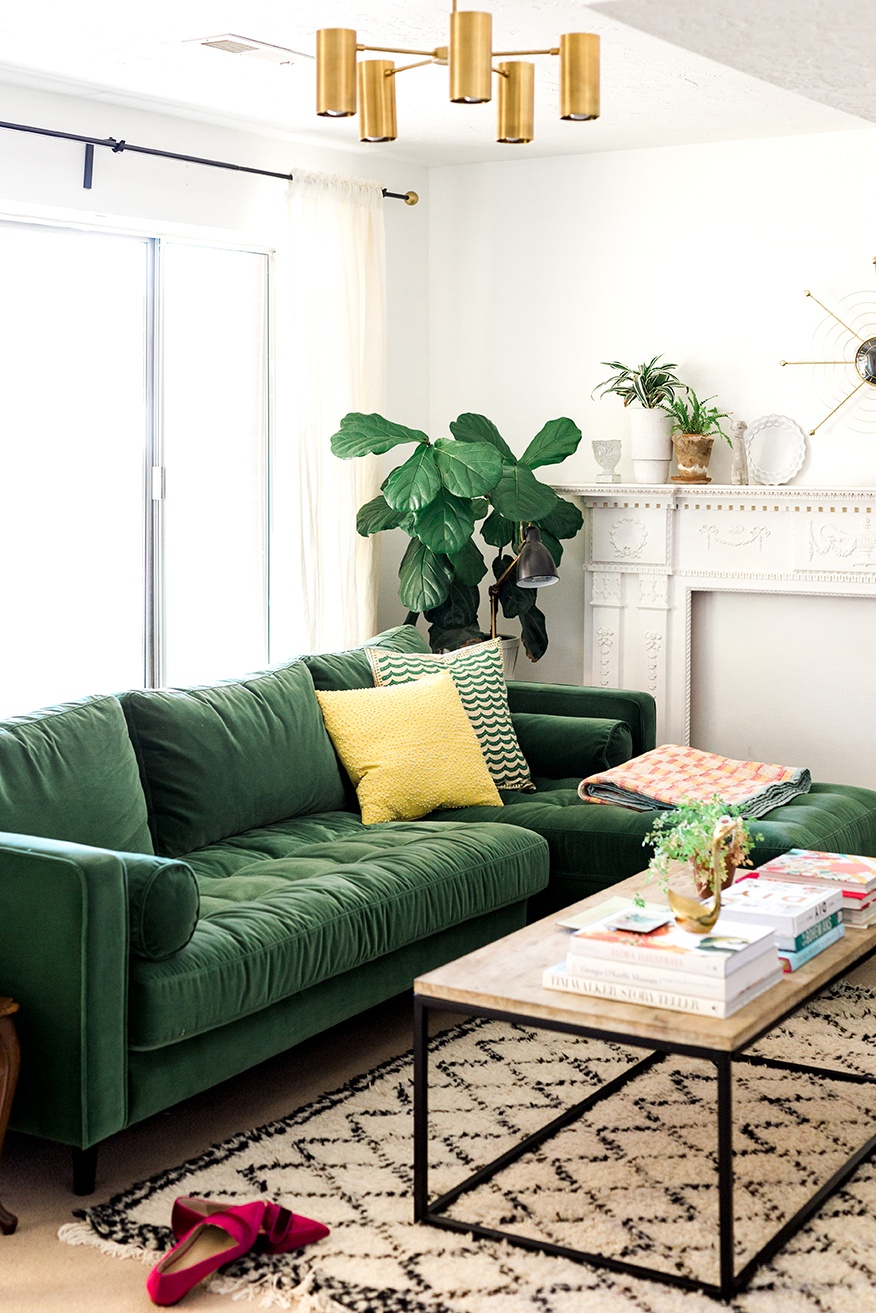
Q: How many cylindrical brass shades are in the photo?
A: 5